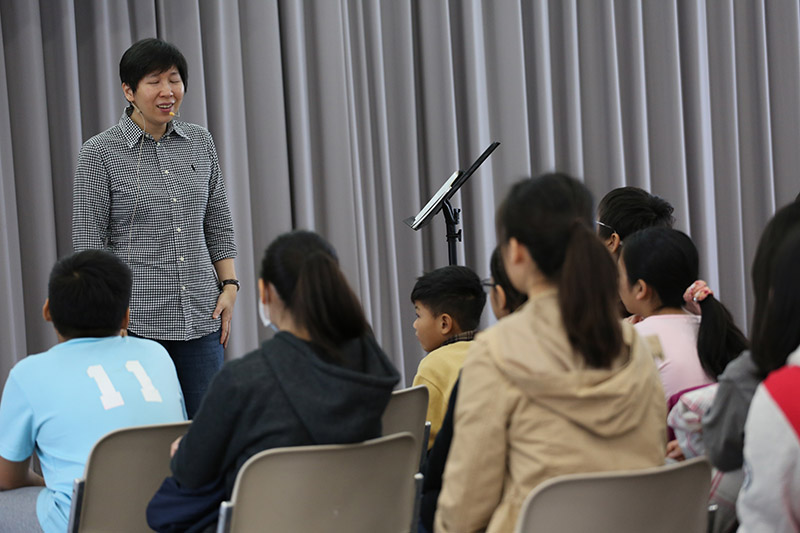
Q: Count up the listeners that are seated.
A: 9